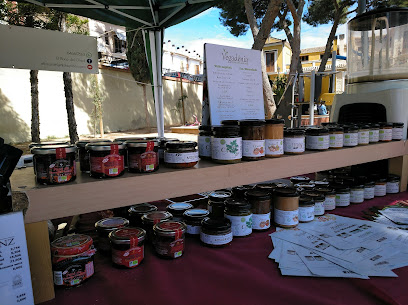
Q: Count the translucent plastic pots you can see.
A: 1